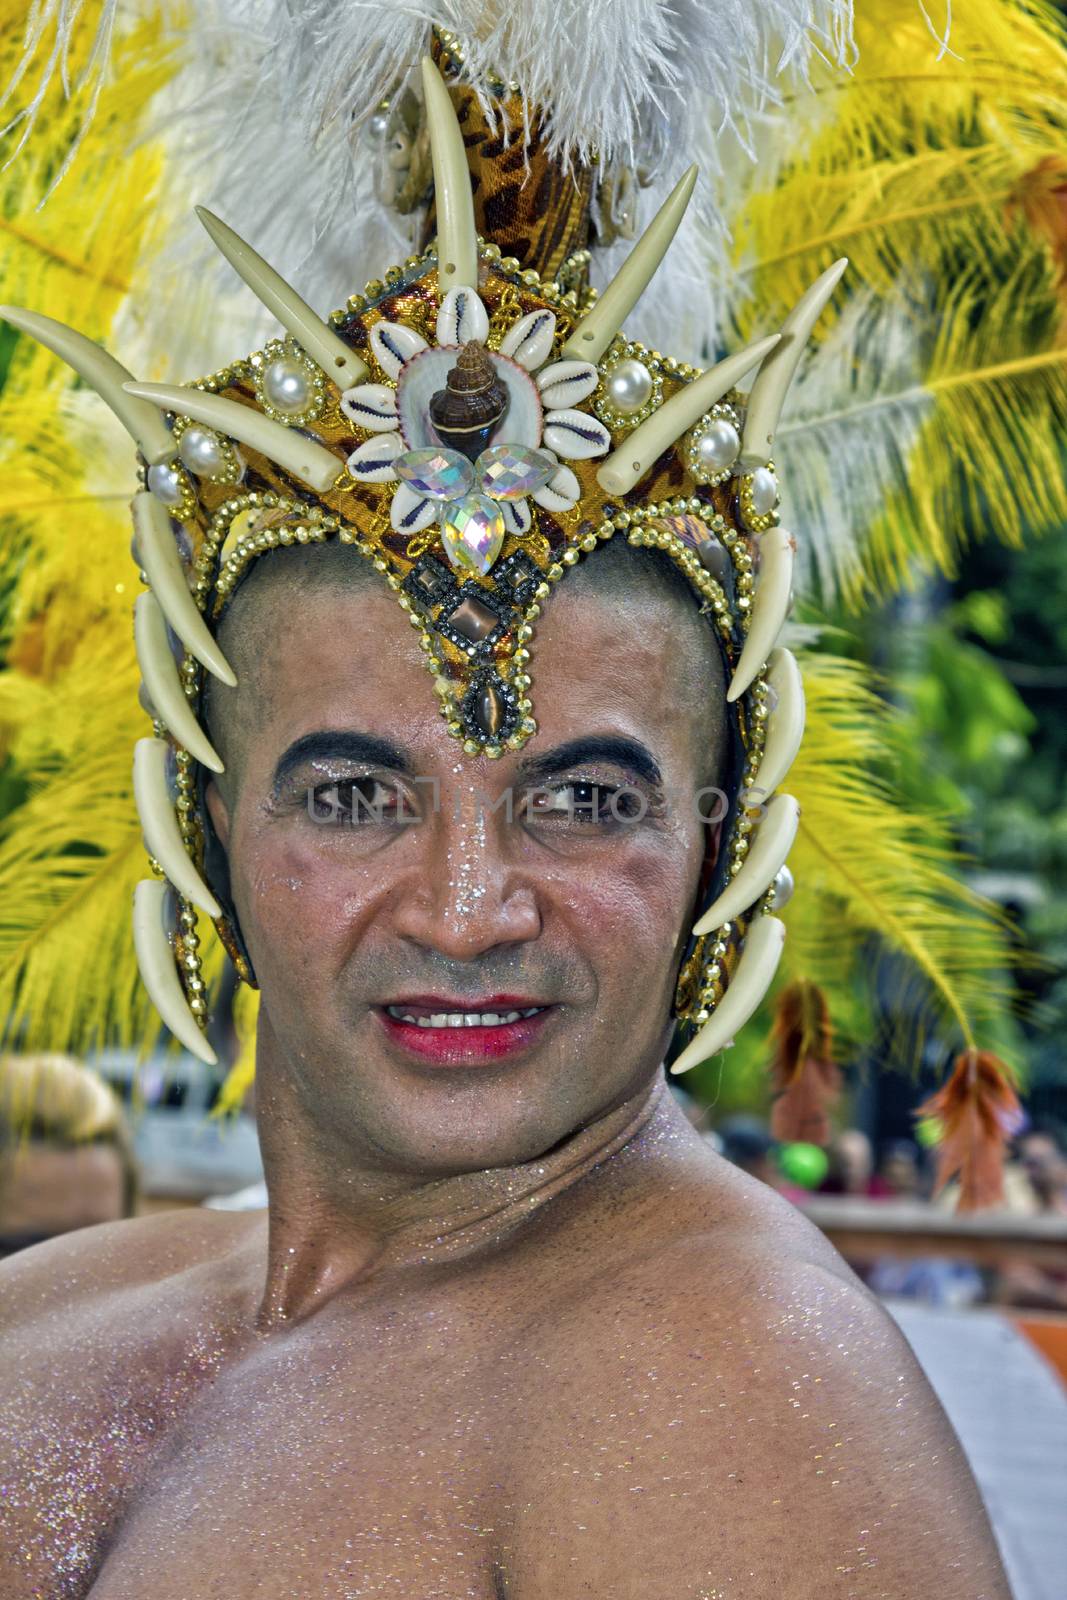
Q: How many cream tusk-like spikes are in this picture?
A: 15